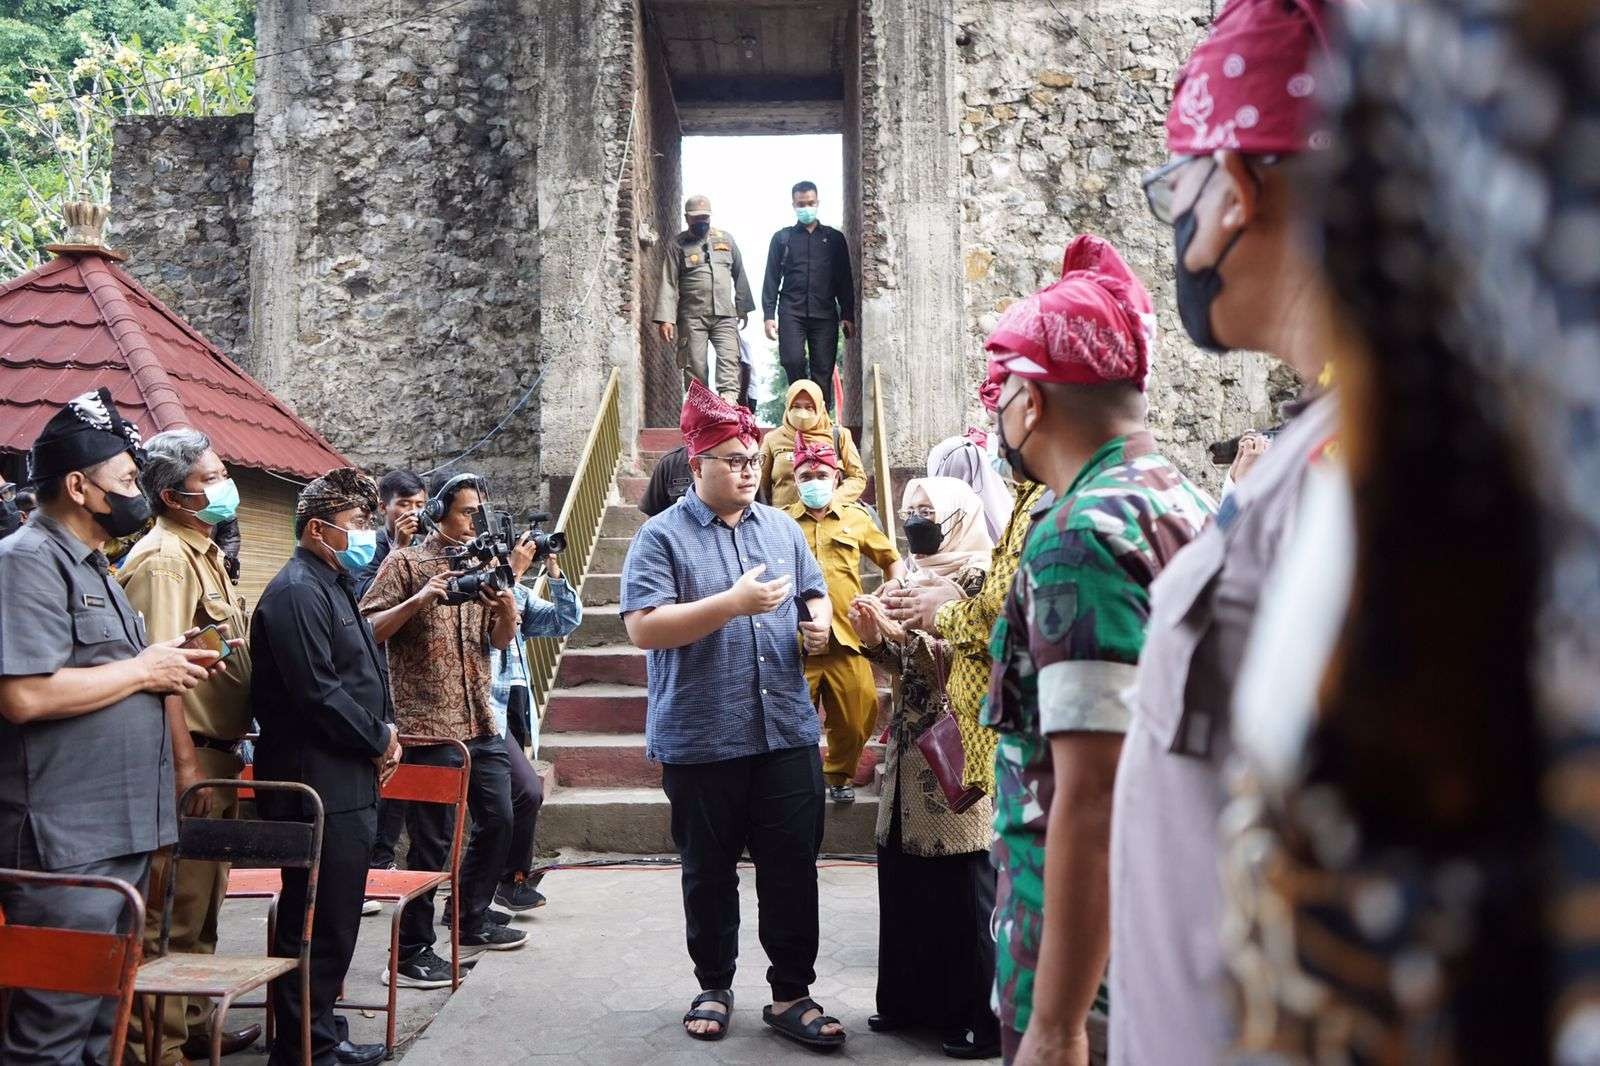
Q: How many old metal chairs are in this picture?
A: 4